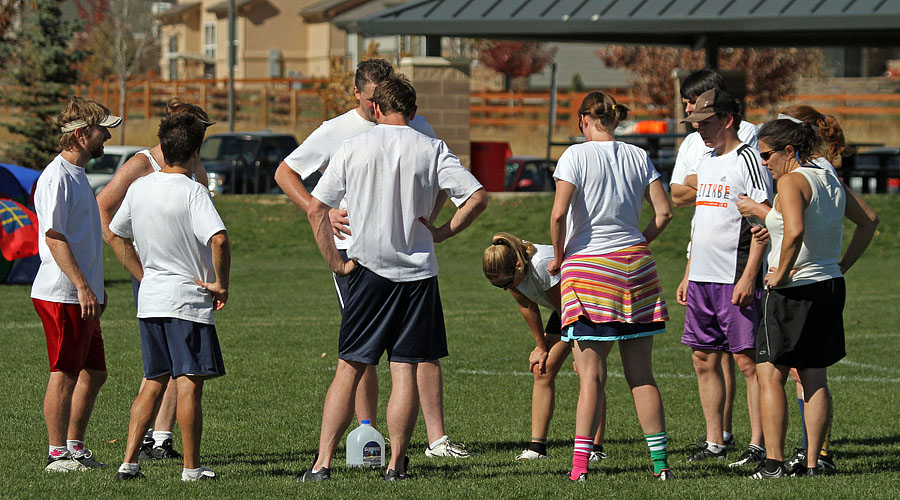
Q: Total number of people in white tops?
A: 11